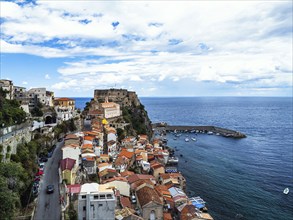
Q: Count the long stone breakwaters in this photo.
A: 1